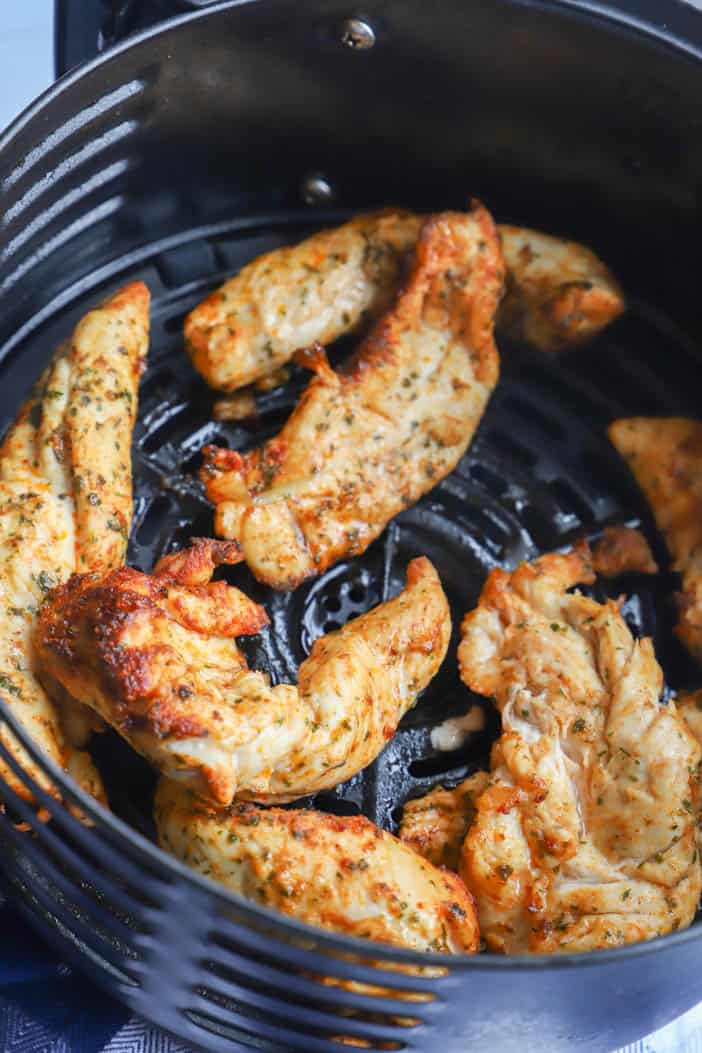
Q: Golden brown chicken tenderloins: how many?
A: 7